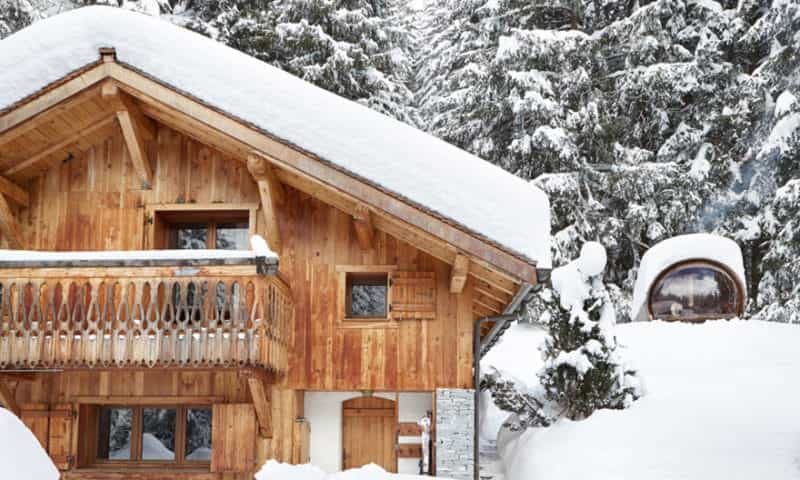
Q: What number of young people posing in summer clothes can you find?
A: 0